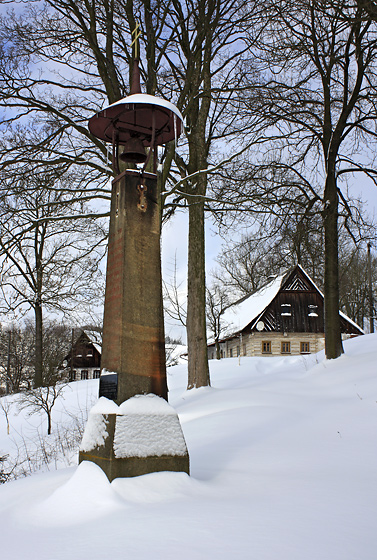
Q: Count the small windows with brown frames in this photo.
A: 3